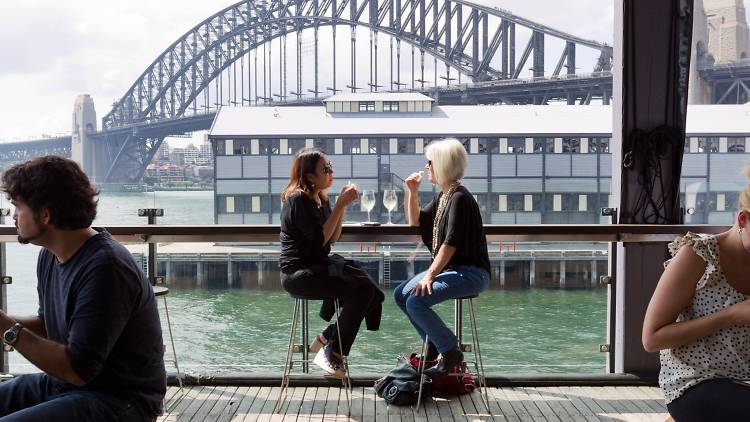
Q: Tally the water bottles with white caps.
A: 0